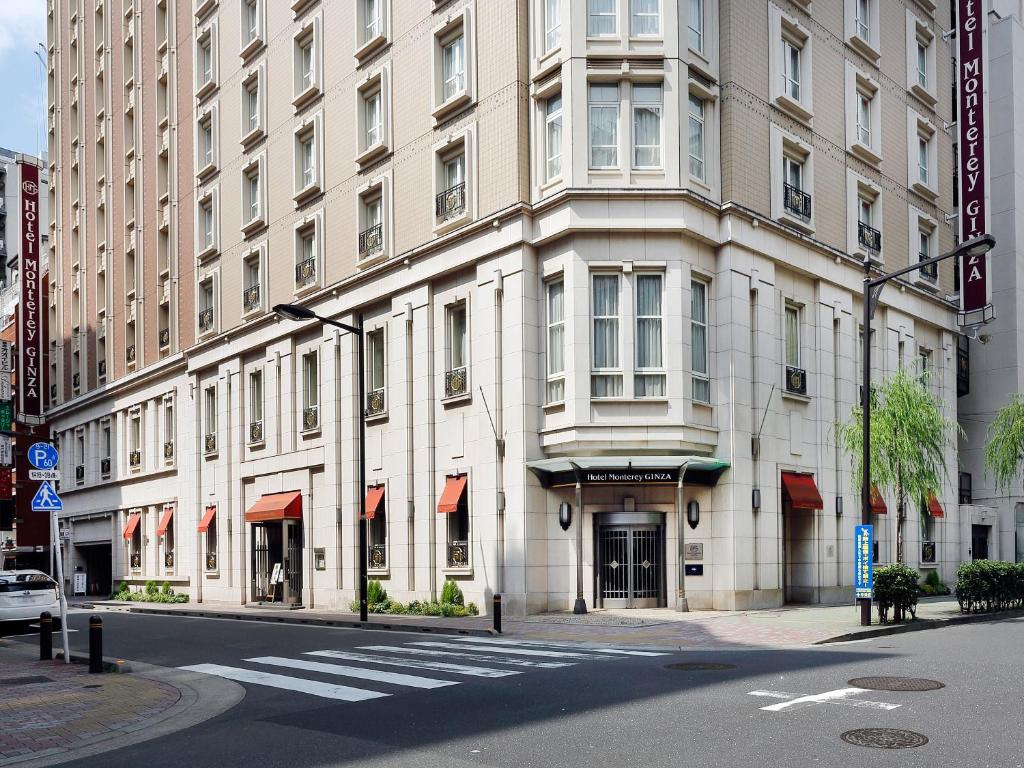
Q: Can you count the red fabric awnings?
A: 9